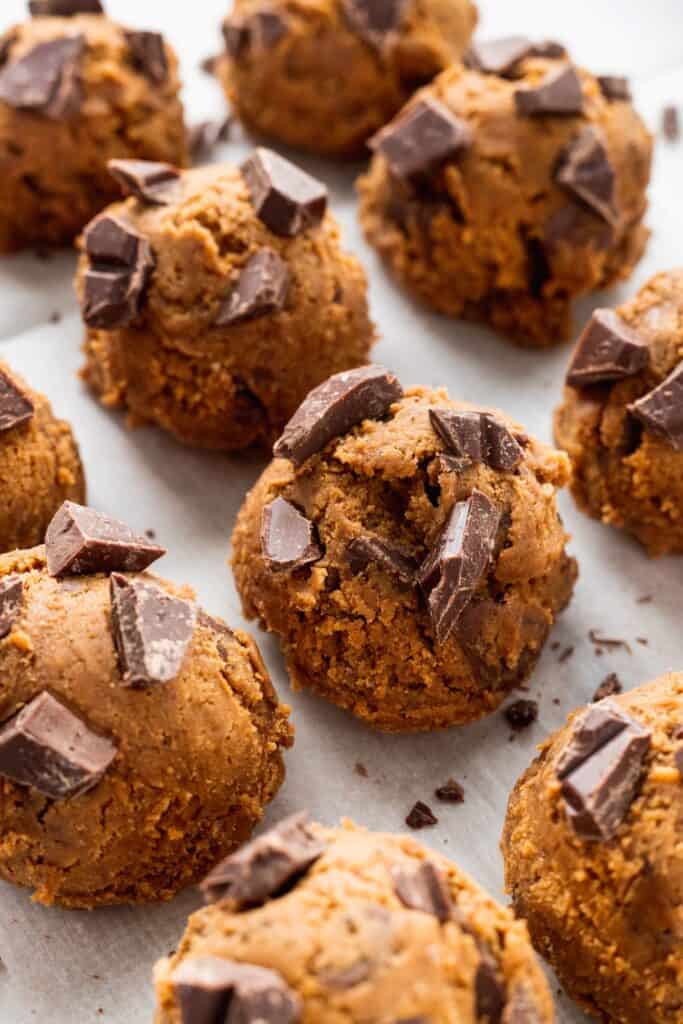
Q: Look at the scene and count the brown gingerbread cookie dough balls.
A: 10